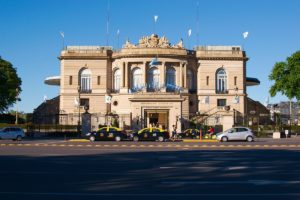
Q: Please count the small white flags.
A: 5